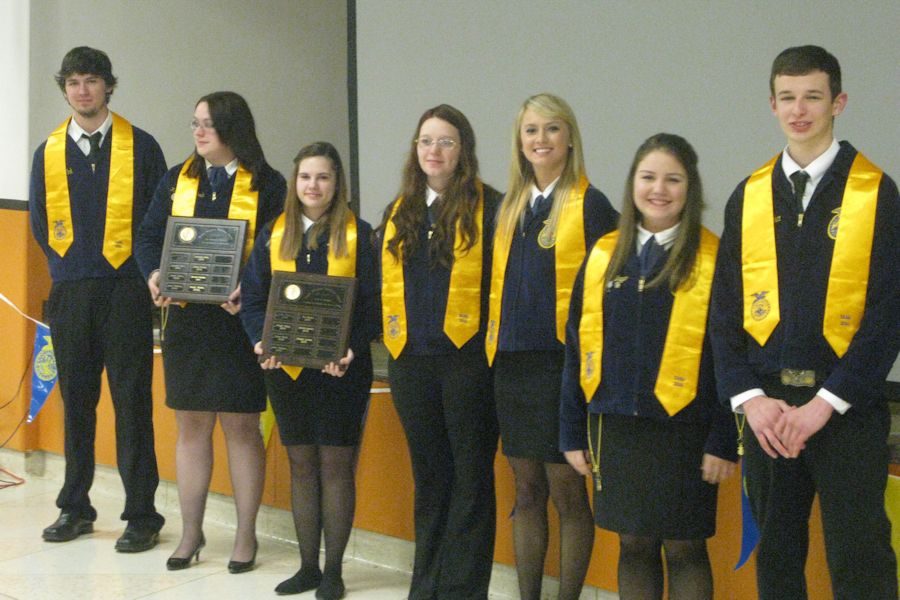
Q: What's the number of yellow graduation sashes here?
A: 7